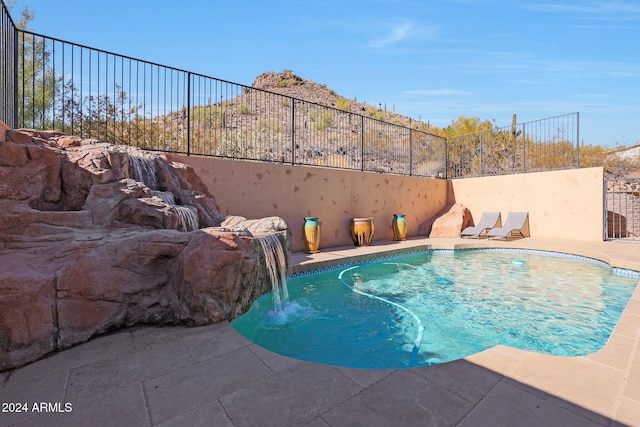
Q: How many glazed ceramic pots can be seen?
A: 3